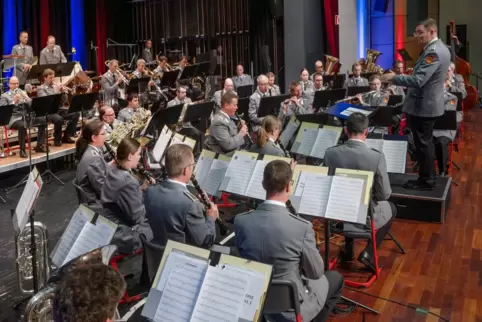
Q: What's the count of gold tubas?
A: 2